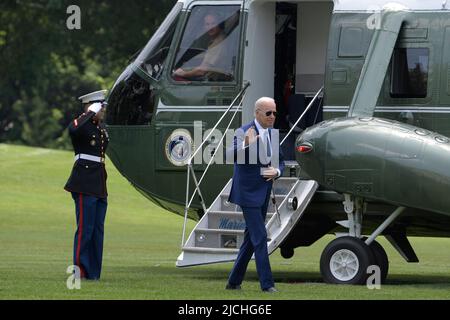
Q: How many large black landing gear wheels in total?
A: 2